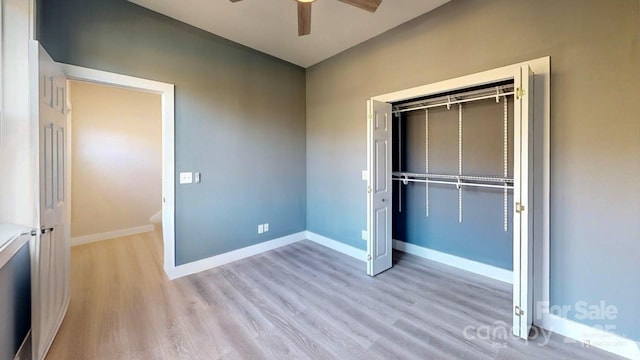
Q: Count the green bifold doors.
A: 0